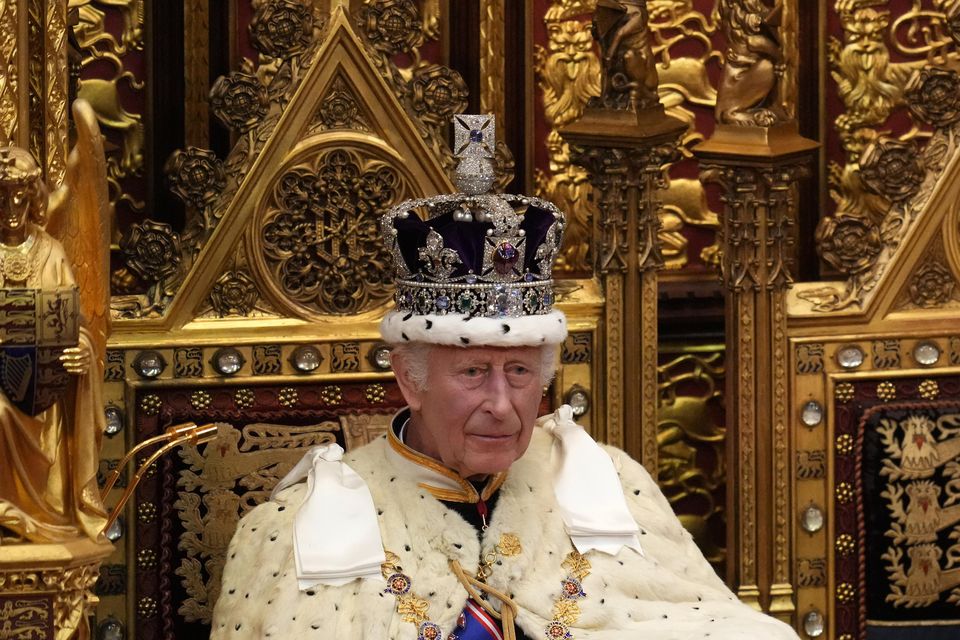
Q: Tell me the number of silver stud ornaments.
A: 13